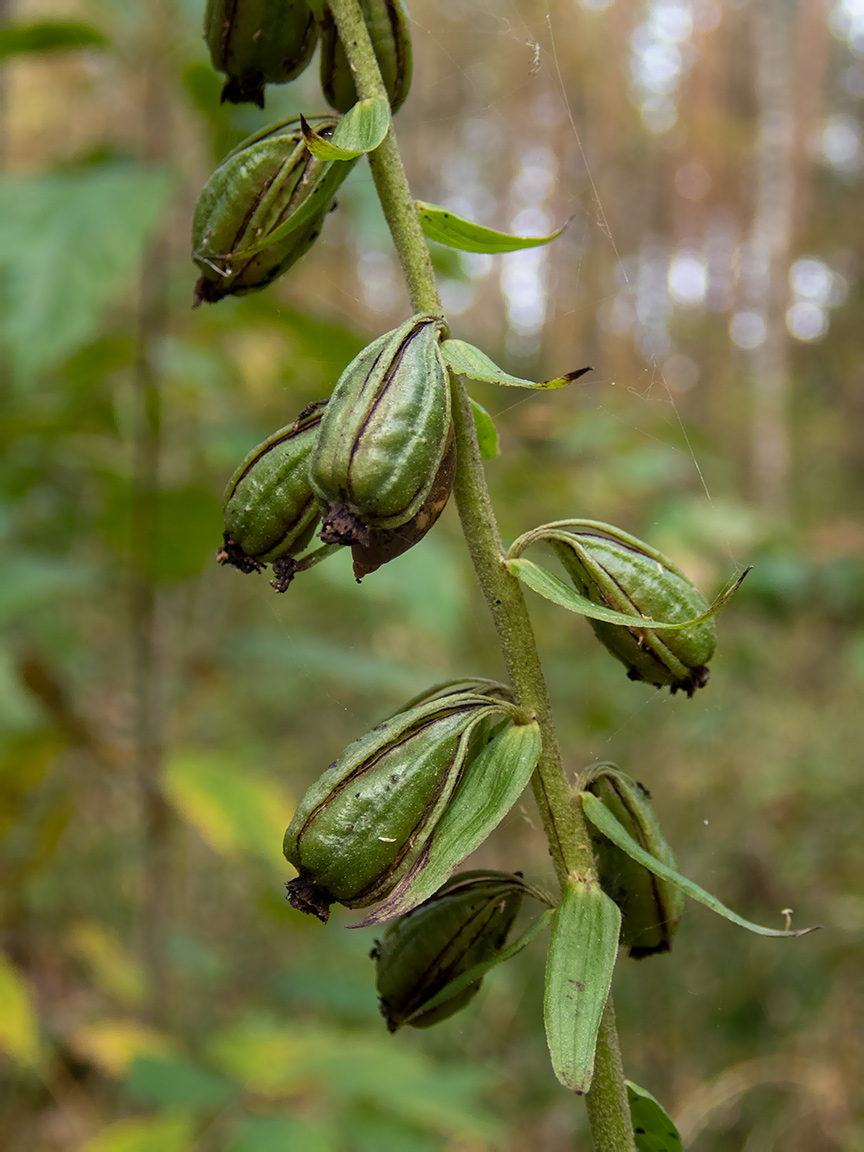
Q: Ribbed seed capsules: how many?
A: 9